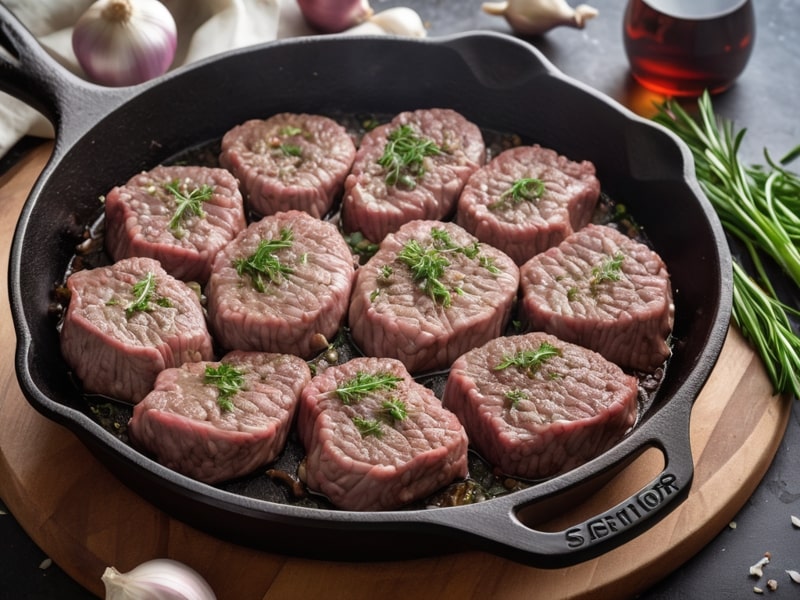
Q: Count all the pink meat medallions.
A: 11